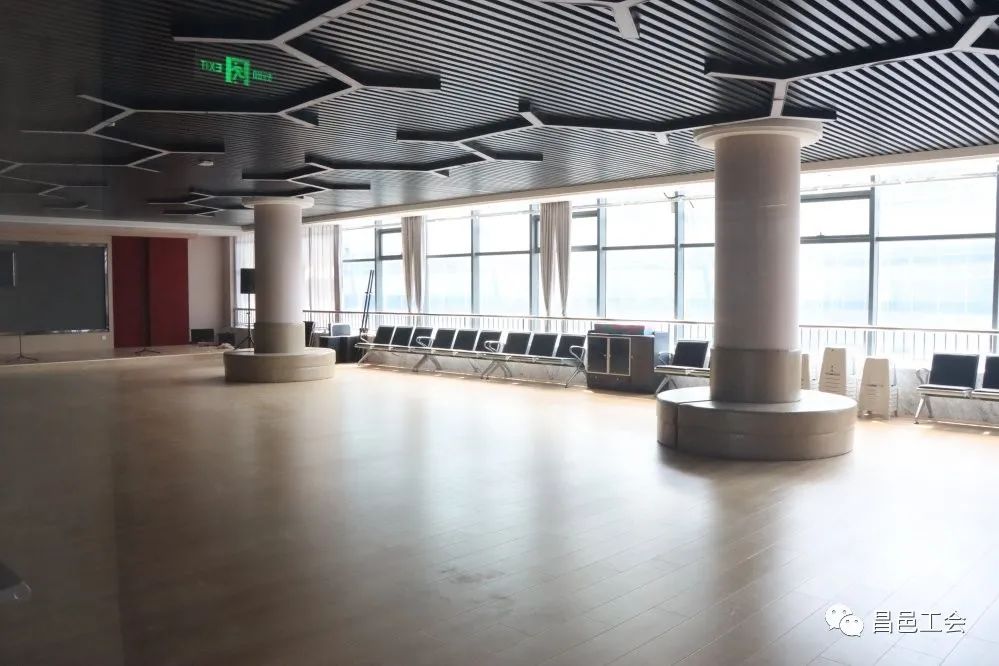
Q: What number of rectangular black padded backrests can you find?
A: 12